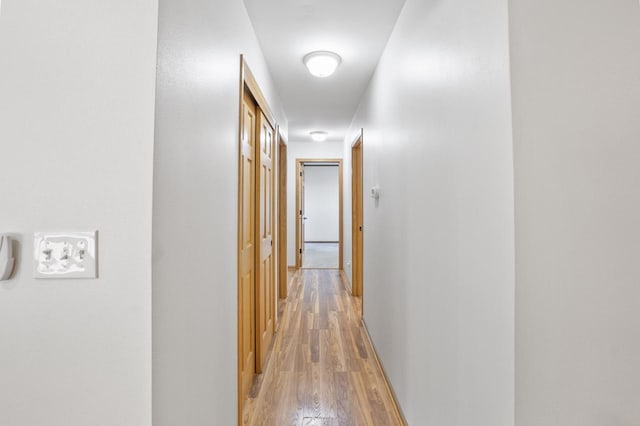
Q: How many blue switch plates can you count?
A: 0